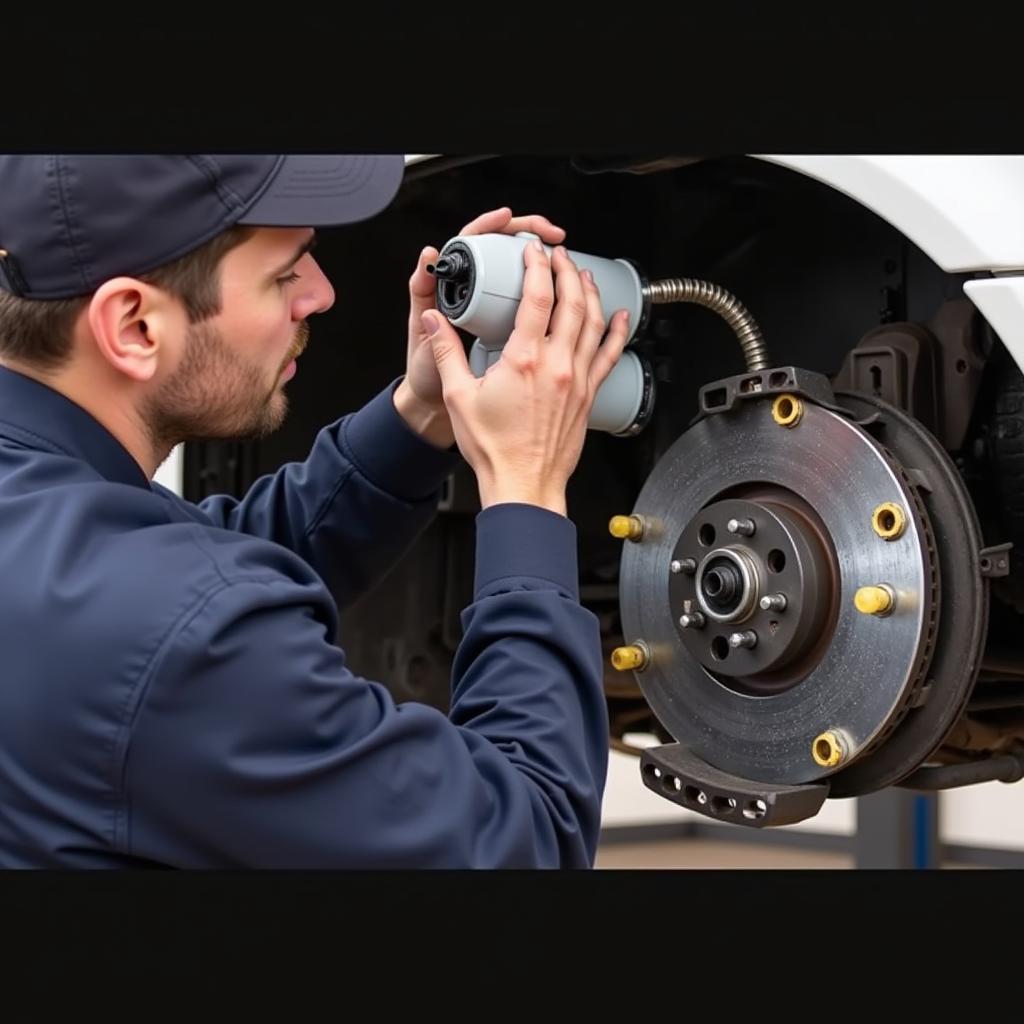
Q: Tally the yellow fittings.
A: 6